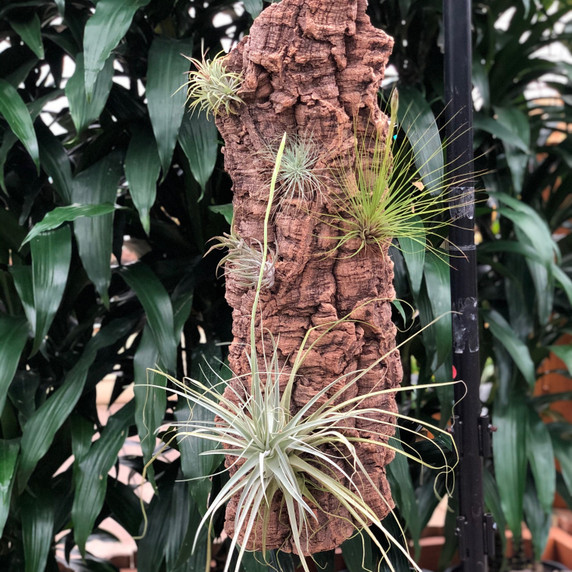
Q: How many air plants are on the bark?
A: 5